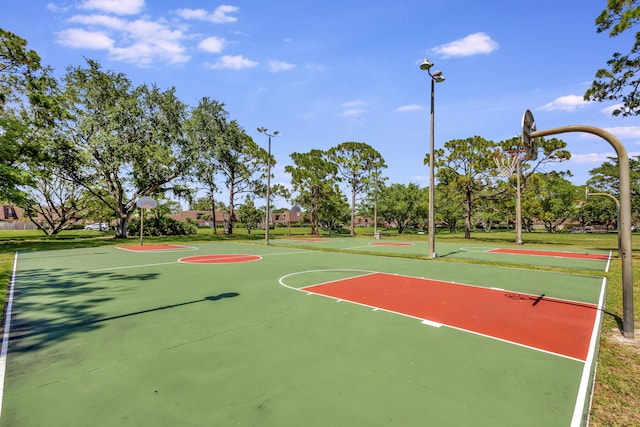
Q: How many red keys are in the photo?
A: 4